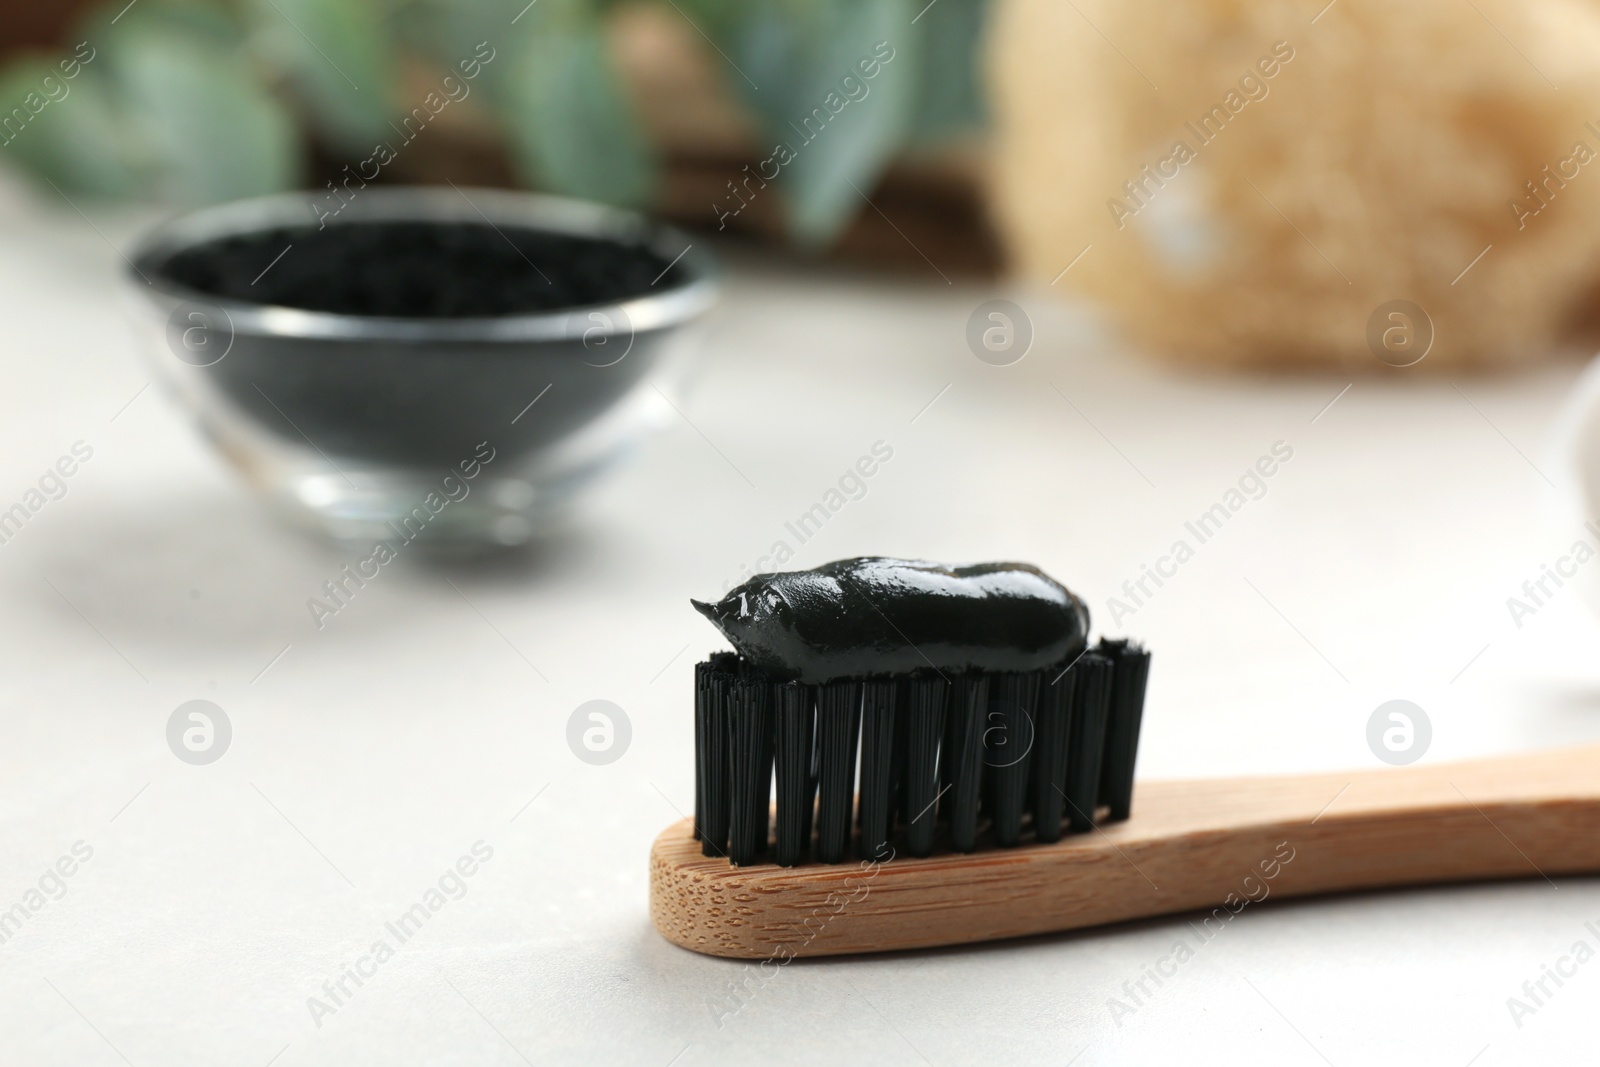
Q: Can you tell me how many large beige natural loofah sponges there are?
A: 1